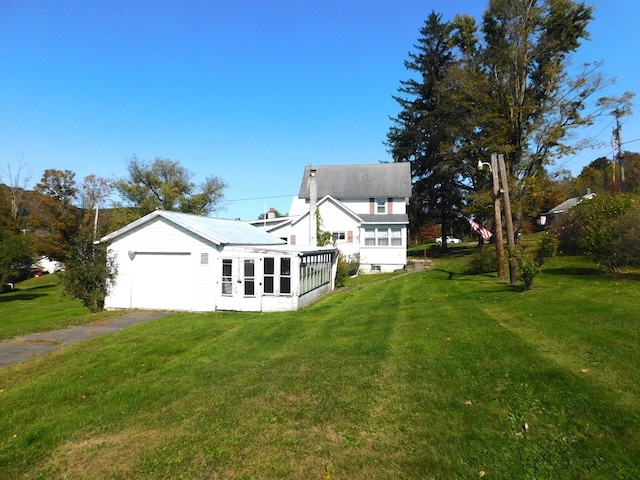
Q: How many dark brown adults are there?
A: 0